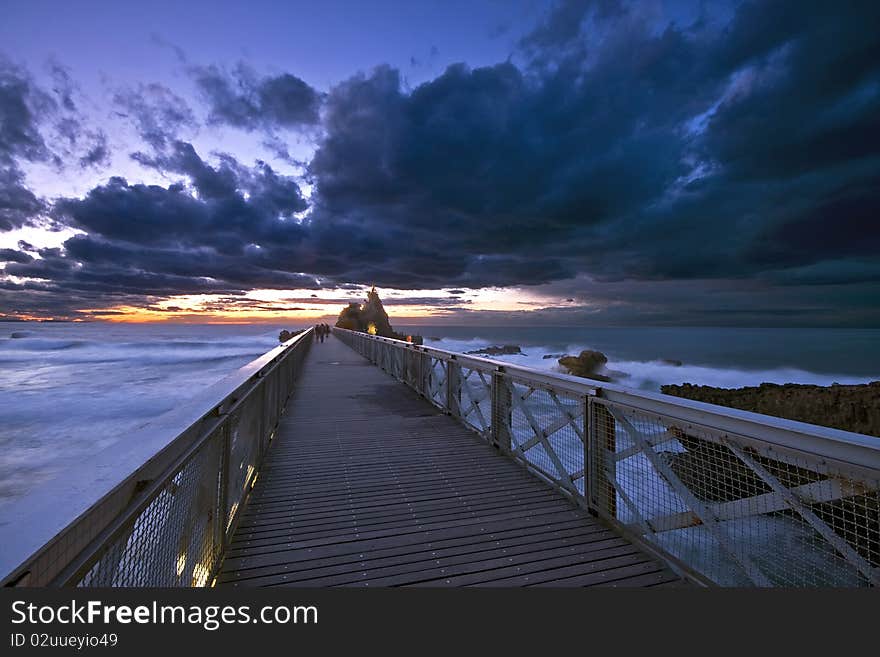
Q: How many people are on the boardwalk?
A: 3